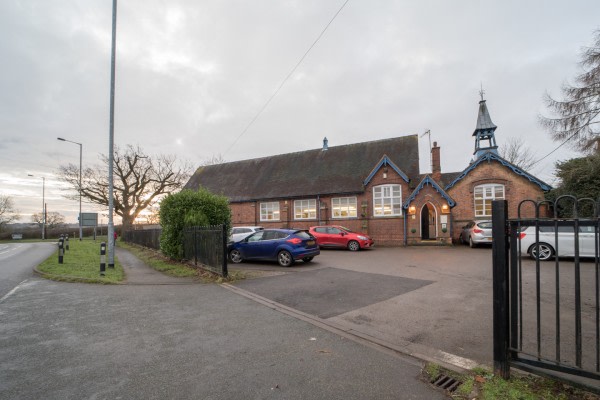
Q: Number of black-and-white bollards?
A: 4